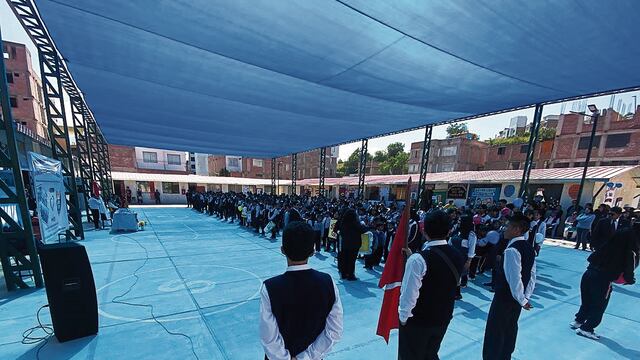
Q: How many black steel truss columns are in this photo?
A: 12